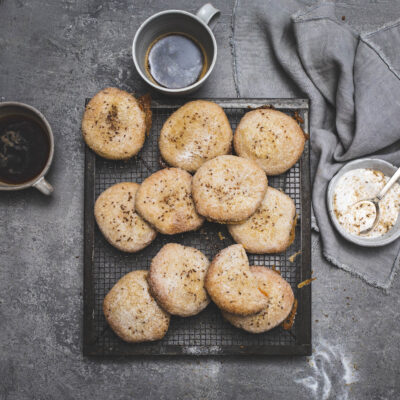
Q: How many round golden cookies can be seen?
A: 11